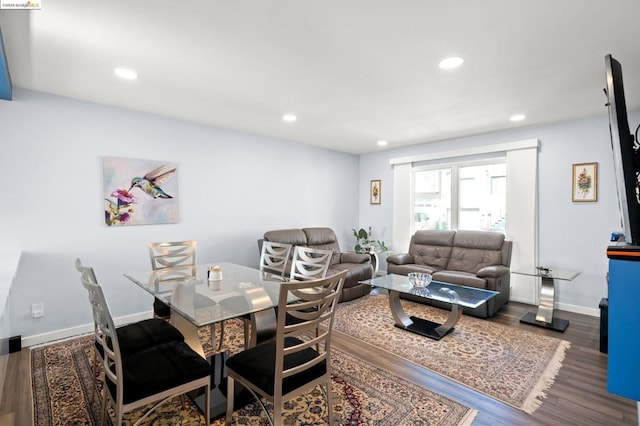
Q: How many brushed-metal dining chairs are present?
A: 6